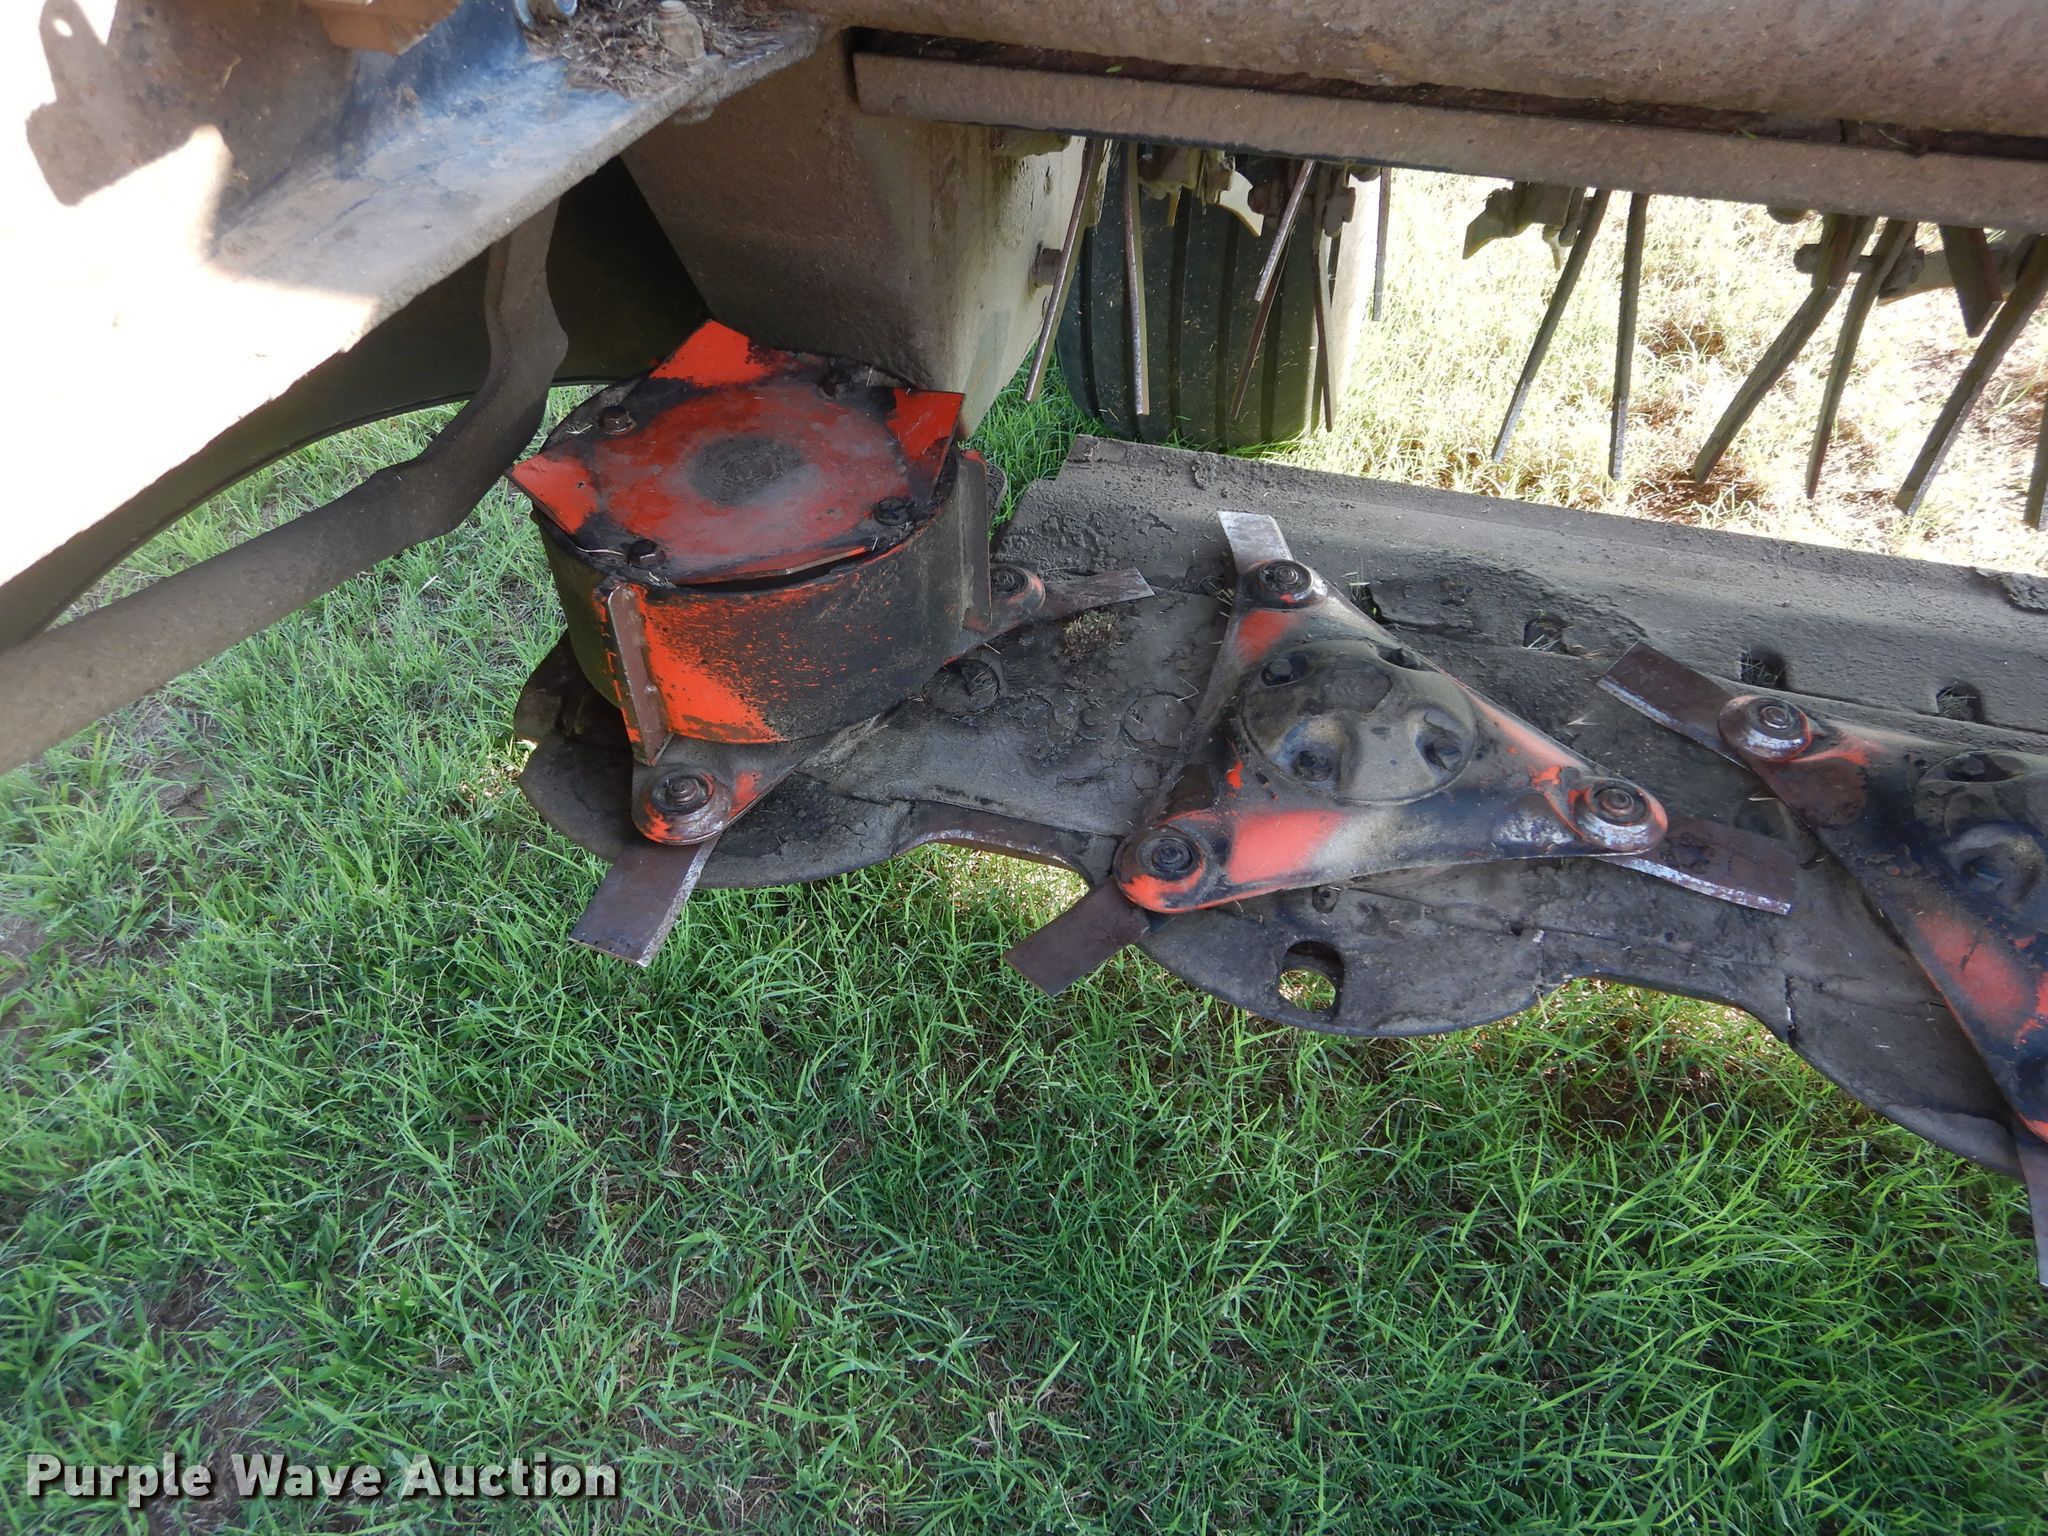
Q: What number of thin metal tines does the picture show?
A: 12